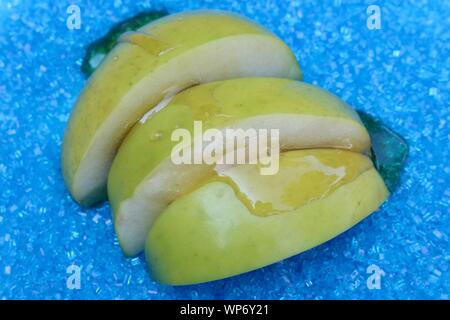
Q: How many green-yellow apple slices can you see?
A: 3